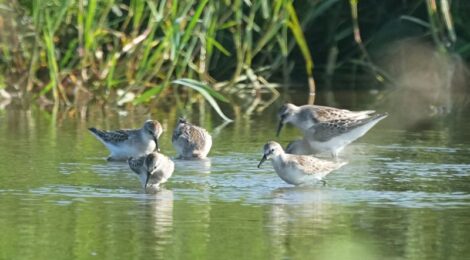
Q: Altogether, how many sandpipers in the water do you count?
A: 6